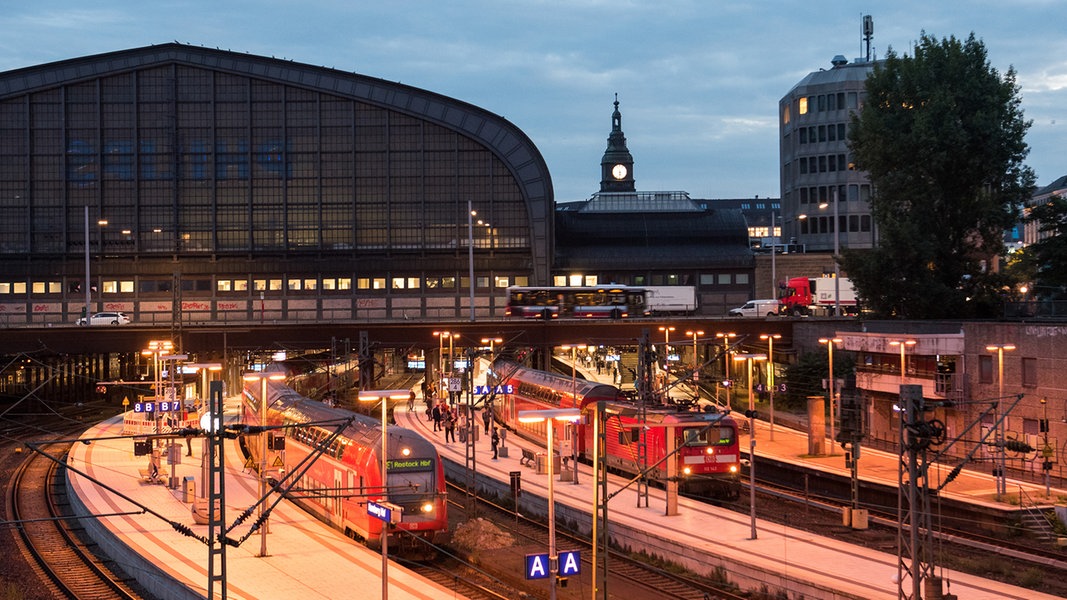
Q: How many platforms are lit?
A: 3